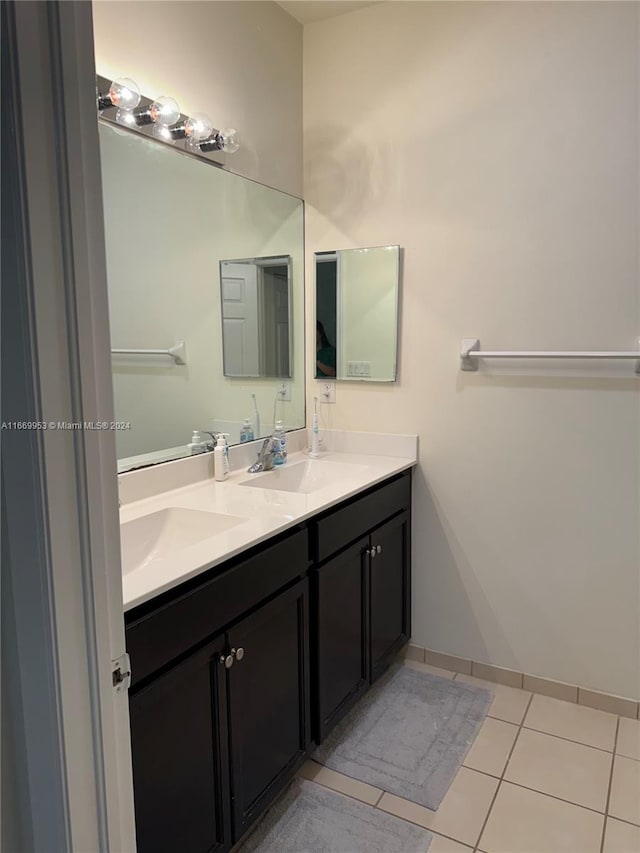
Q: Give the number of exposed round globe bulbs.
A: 4